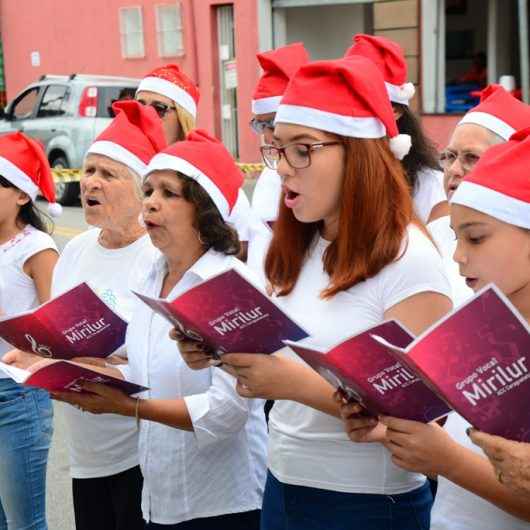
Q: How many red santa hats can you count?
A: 9